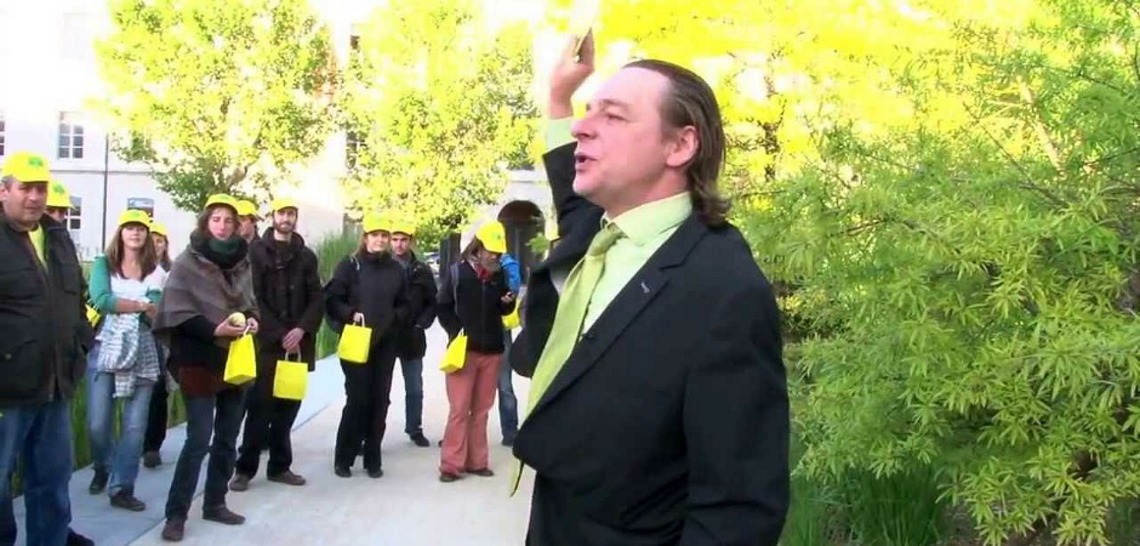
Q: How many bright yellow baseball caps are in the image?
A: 10